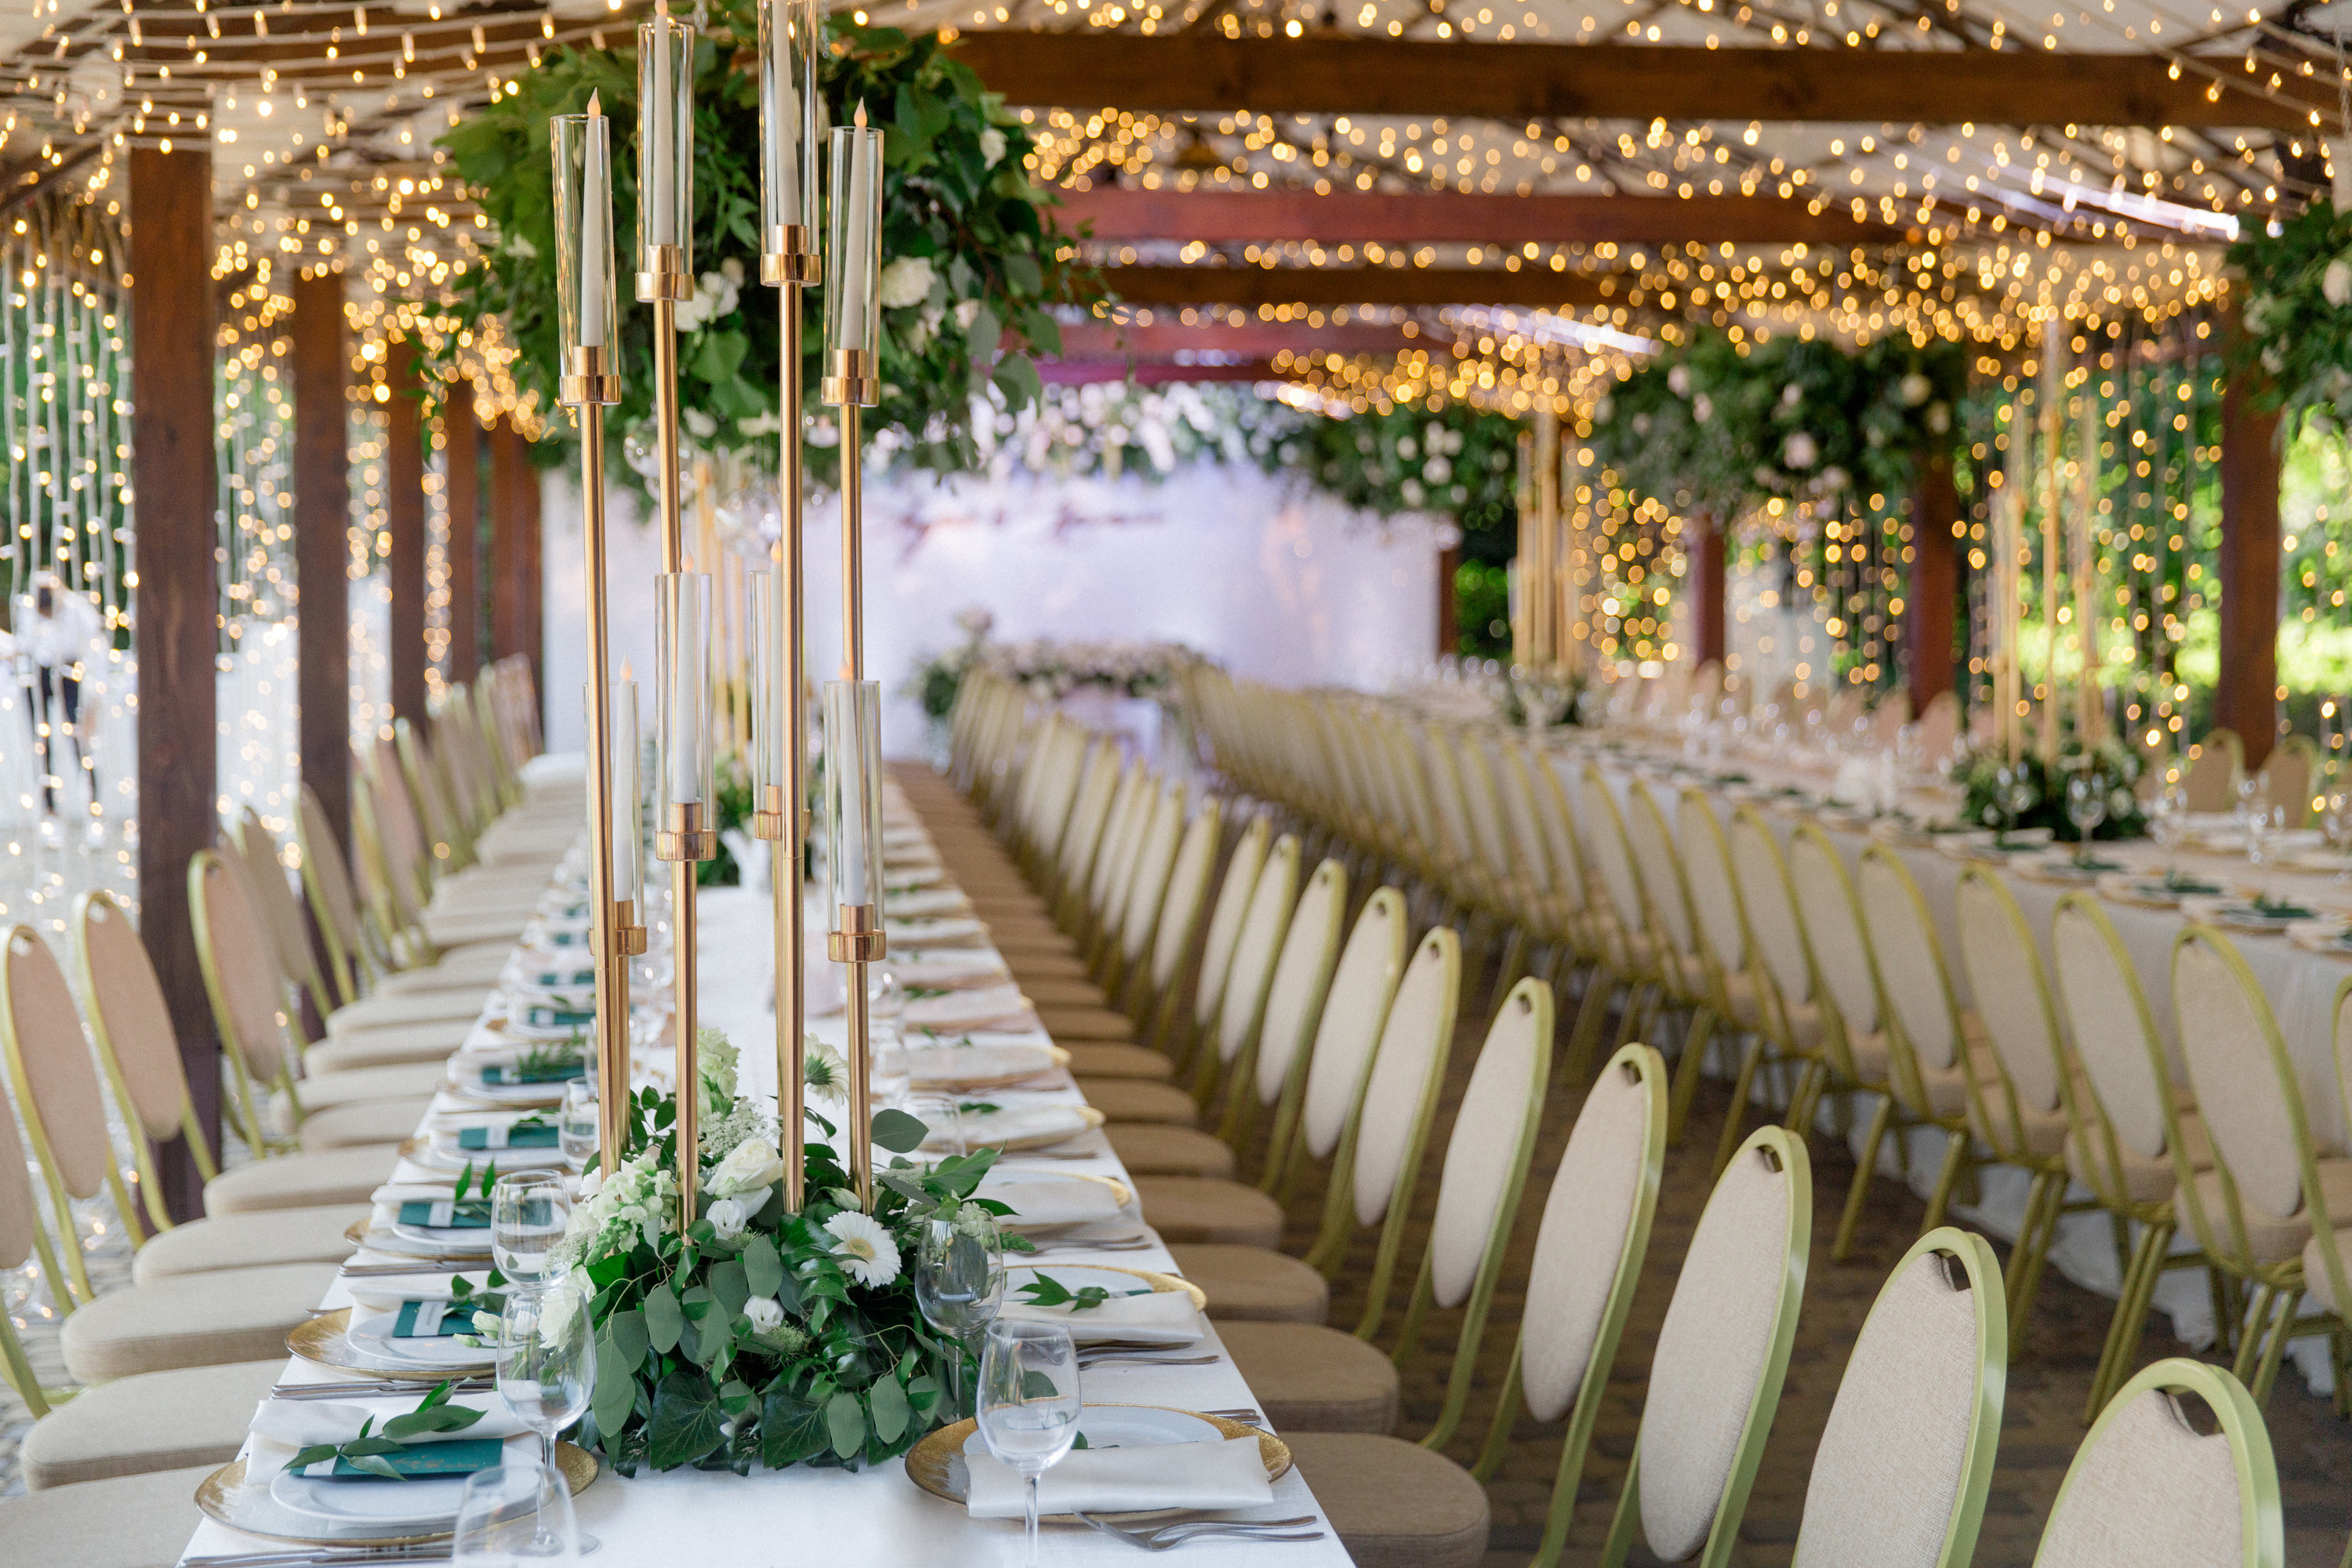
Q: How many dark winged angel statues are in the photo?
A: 0